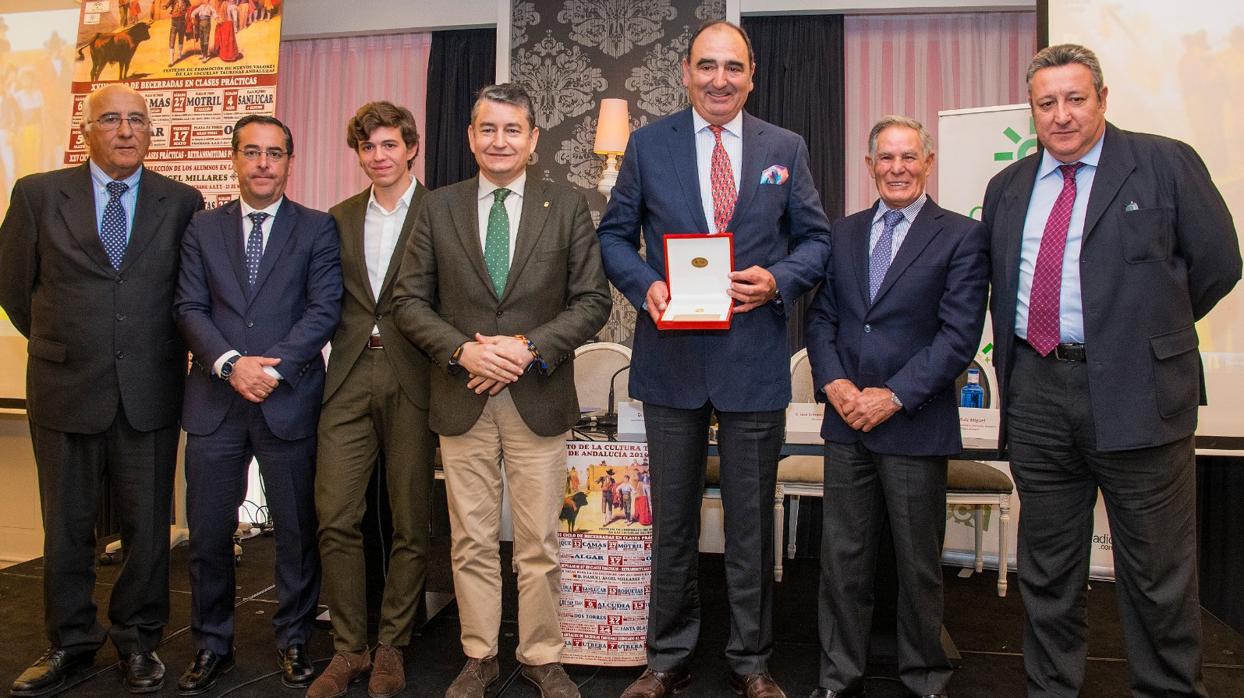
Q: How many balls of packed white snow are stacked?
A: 0